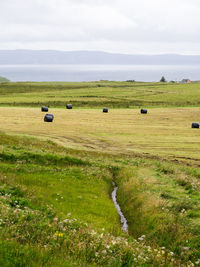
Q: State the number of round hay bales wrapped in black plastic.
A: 6